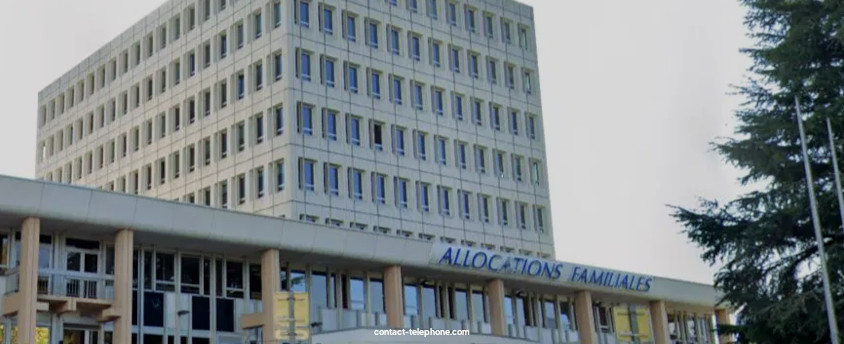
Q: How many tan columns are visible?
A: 8